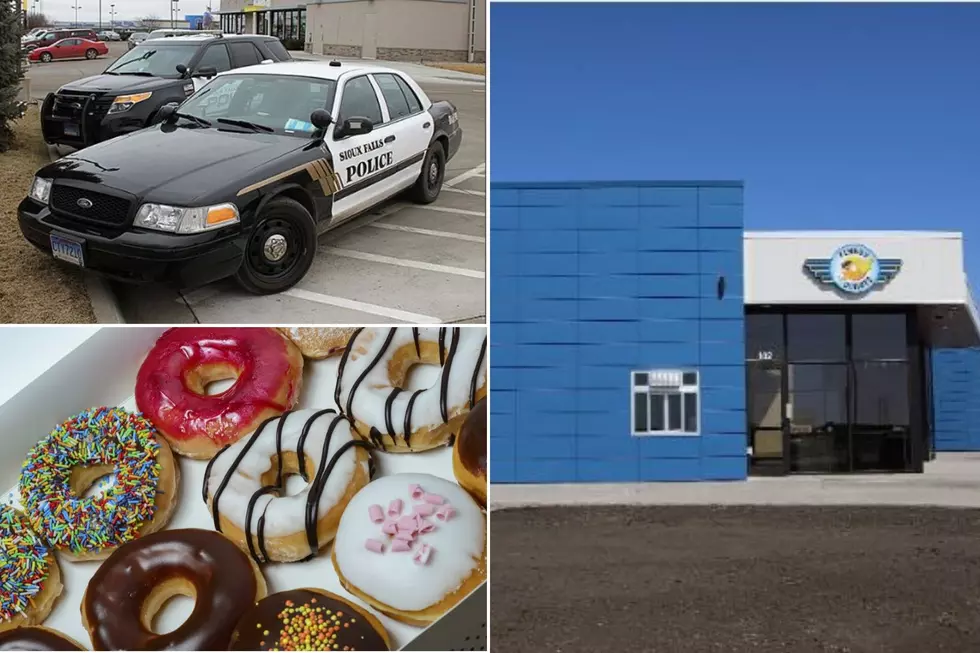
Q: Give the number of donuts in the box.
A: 11